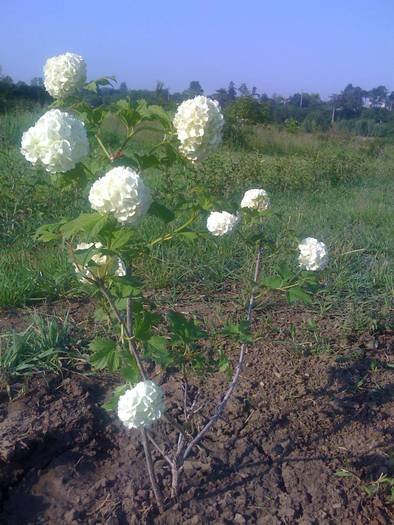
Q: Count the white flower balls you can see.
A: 9